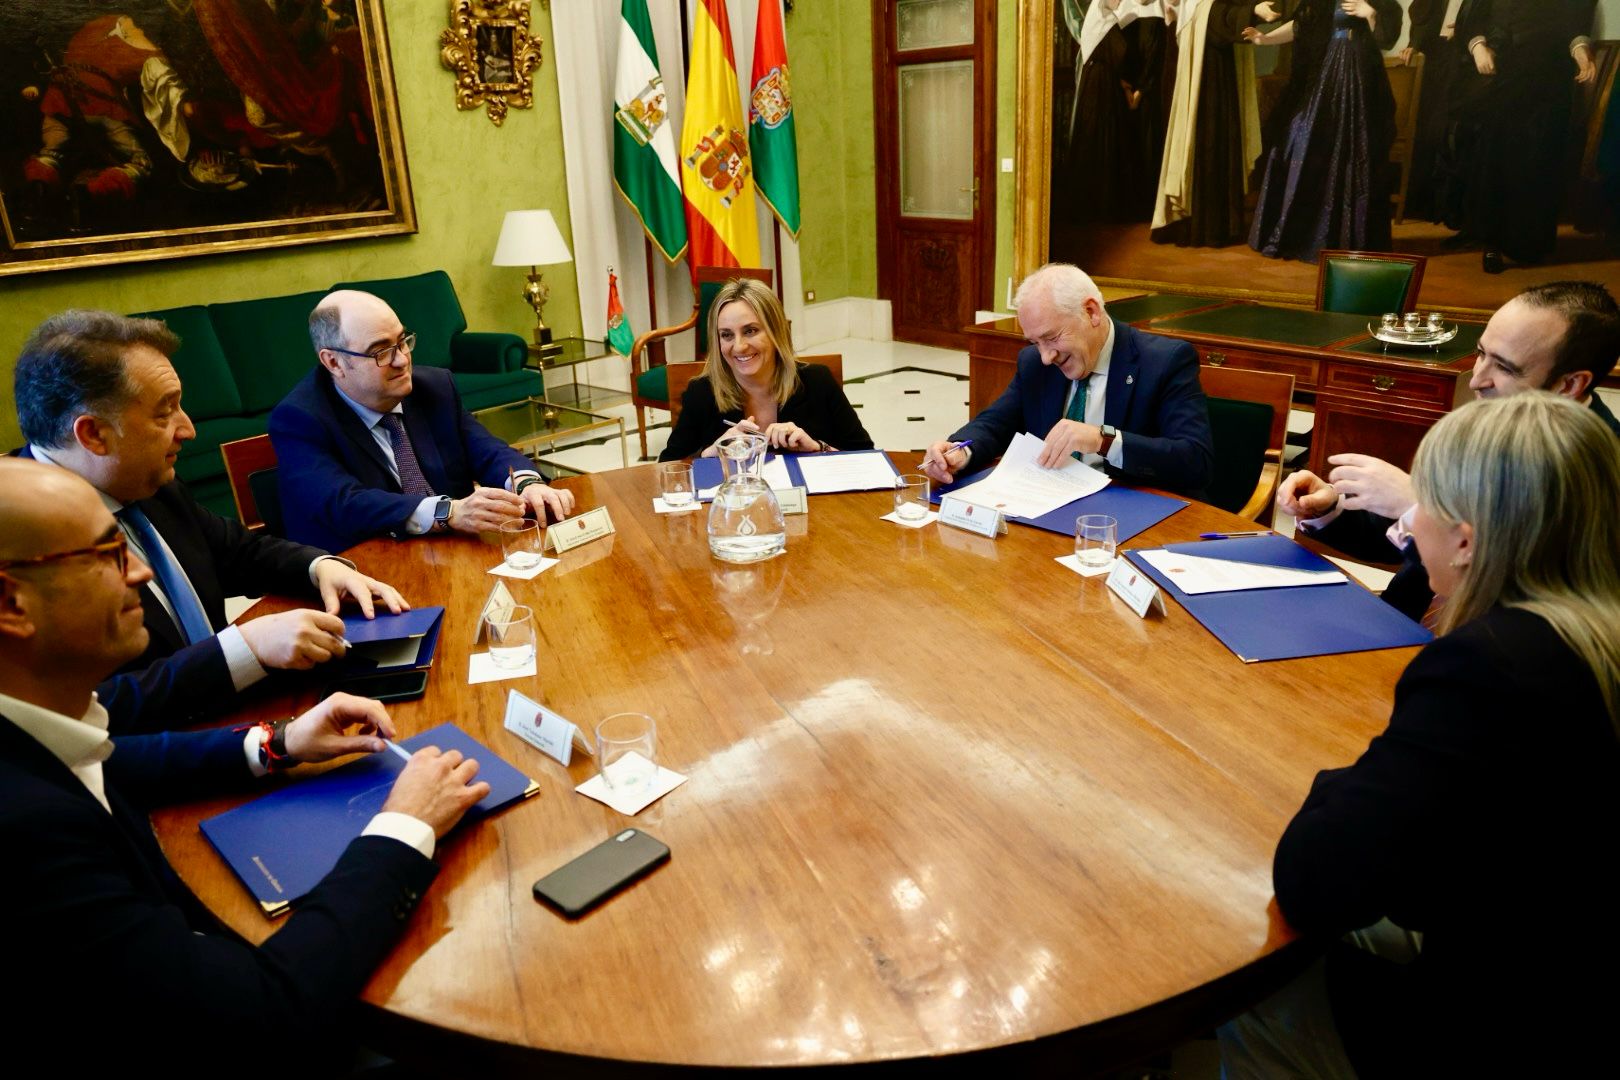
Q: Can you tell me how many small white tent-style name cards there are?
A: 6